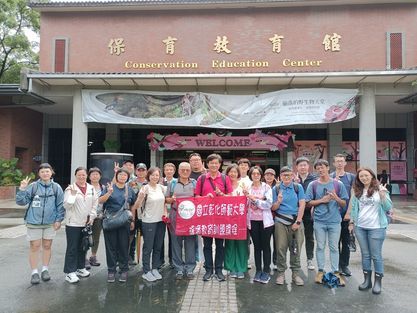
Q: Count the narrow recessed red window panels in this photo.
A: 2